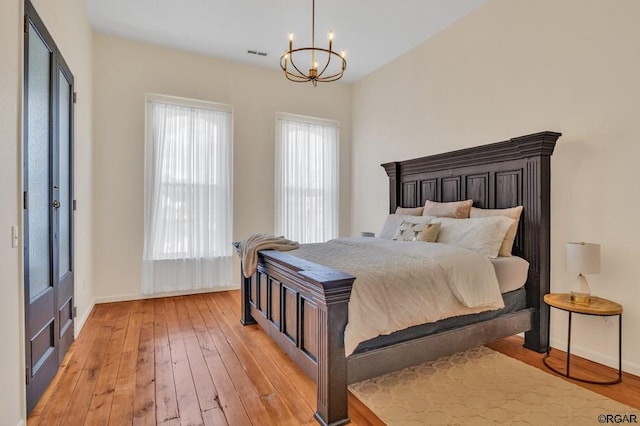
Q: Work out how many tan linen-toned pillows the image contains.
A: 3